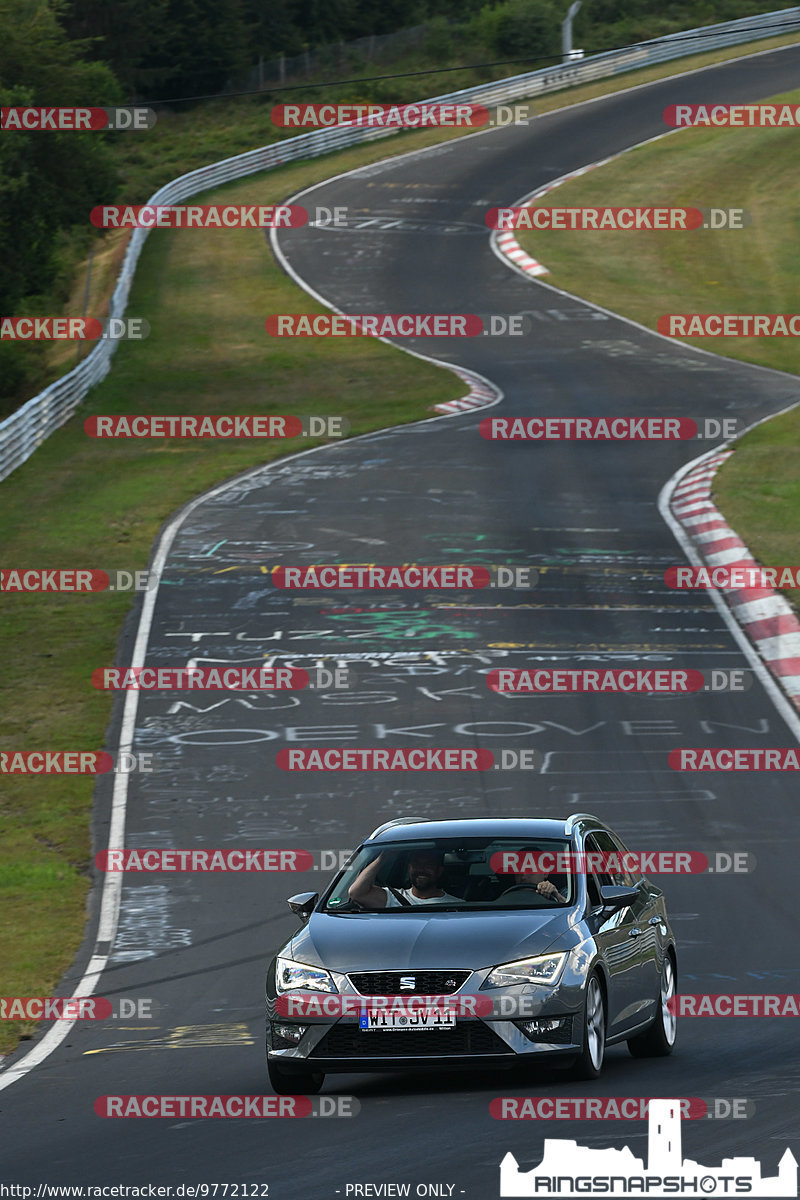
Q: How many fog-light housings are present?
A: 2